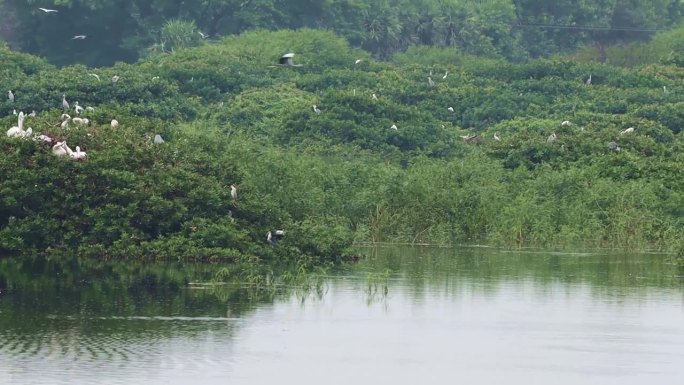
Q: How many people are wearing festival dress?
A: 0